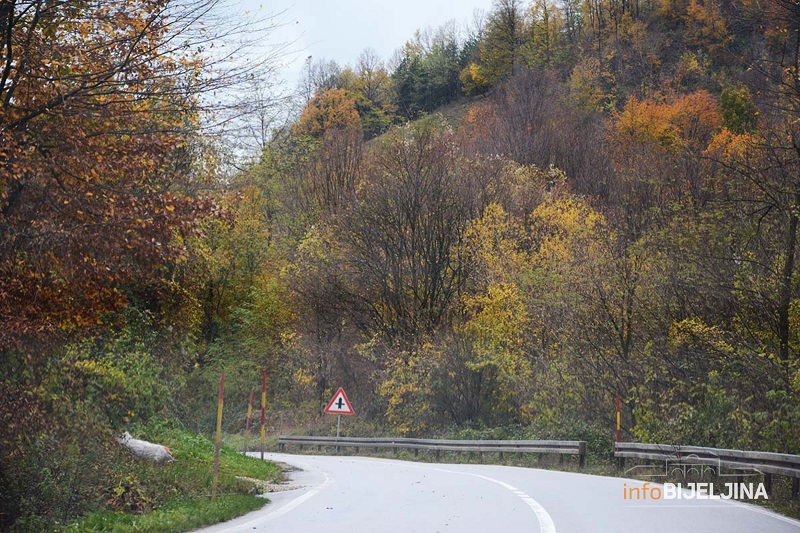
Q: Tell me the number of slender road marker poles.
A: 4